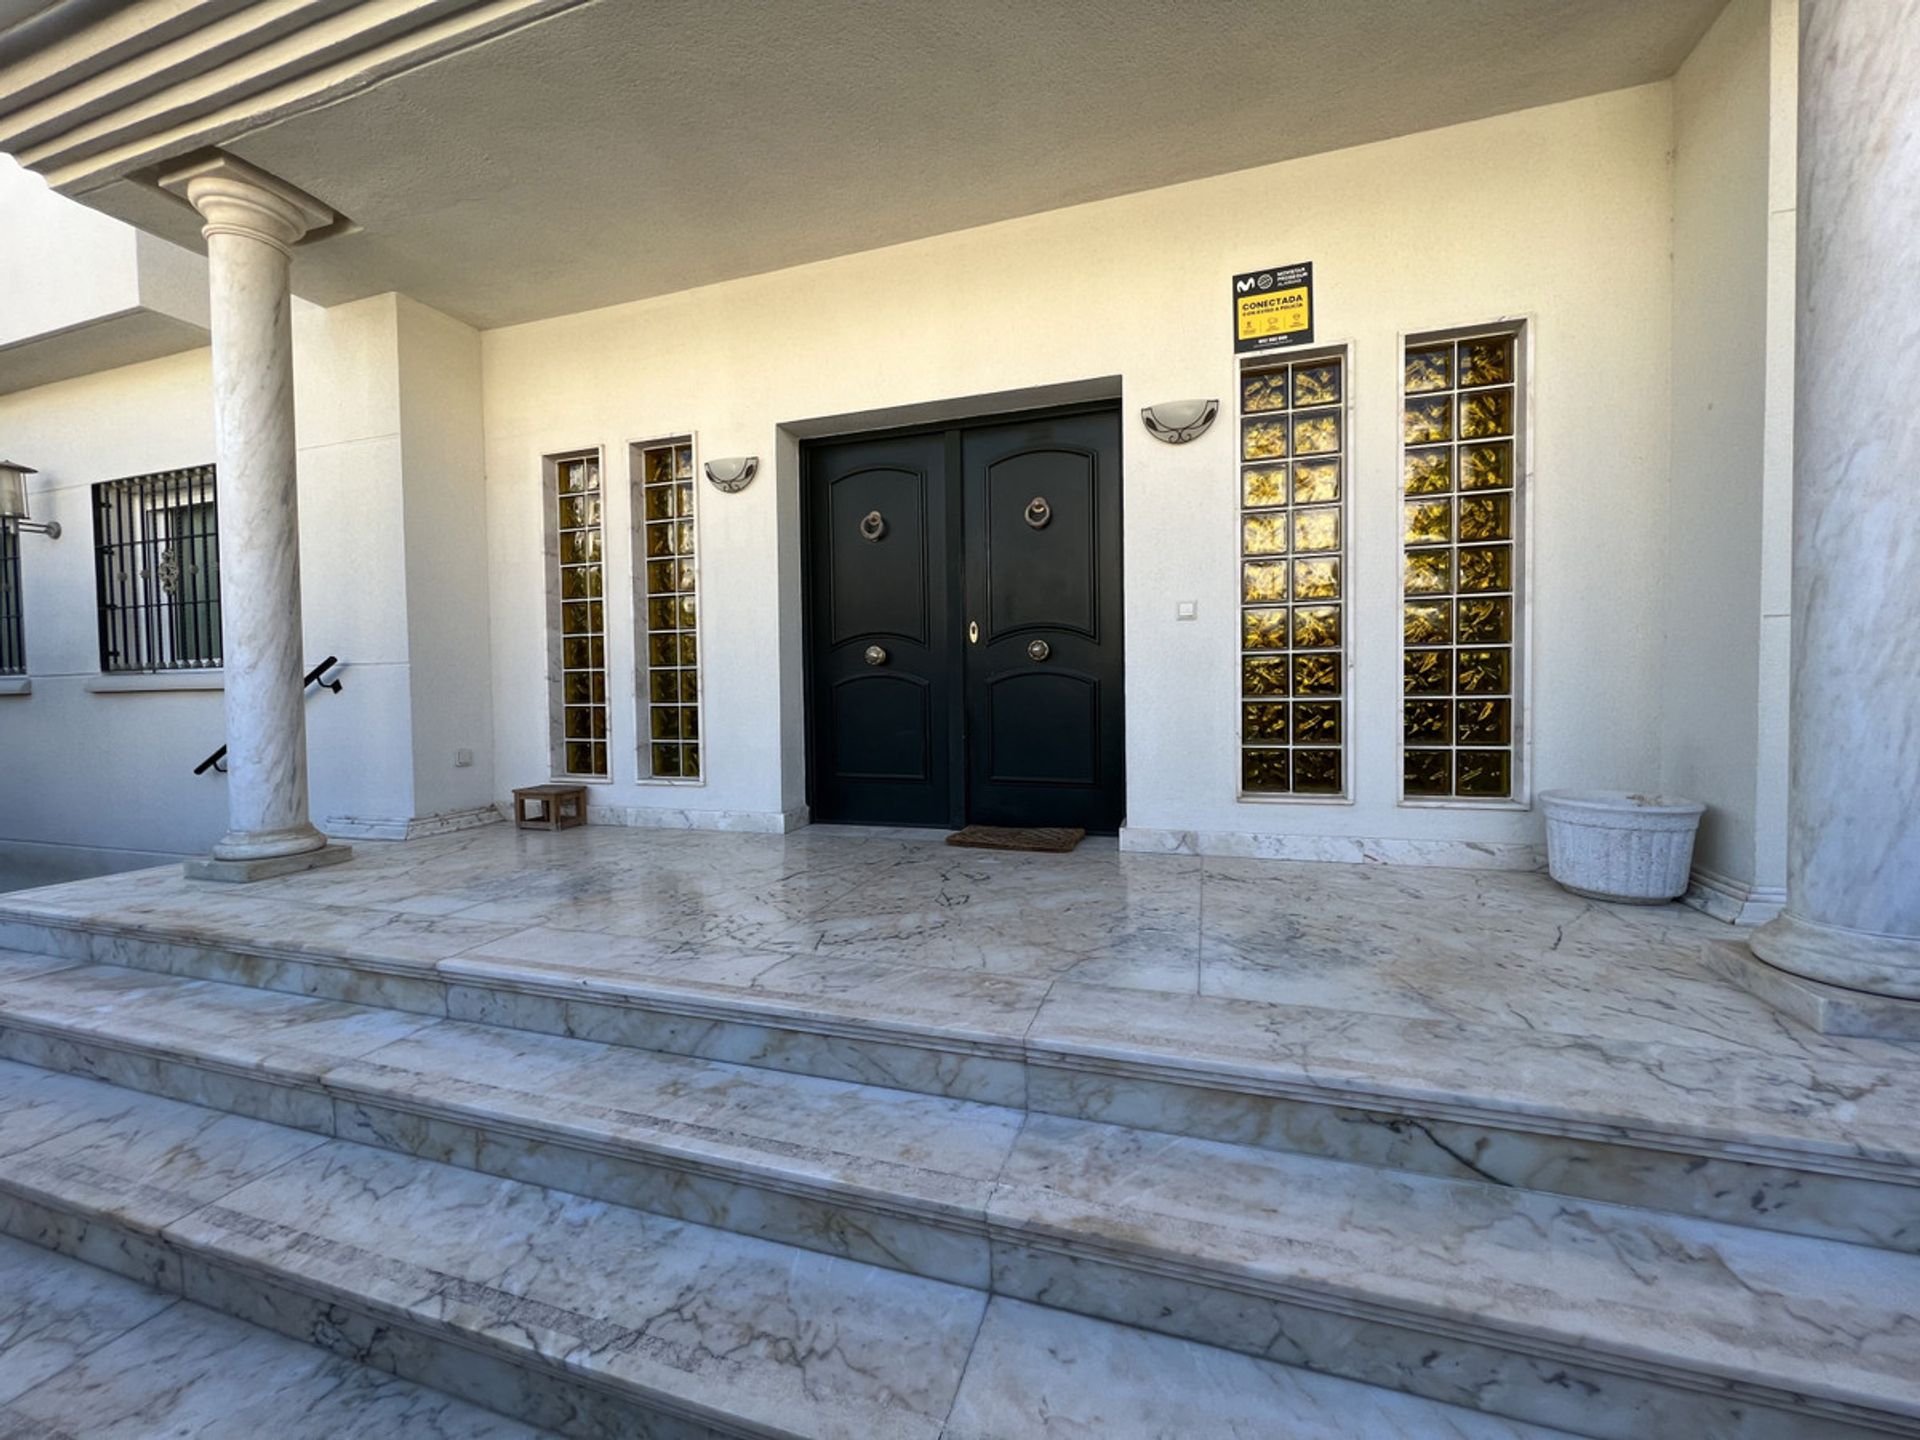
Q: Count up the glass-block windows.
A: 4